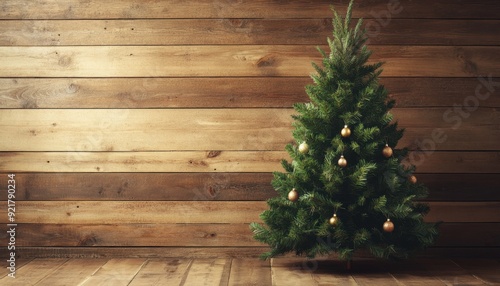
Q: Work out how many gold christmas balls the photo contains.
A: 8